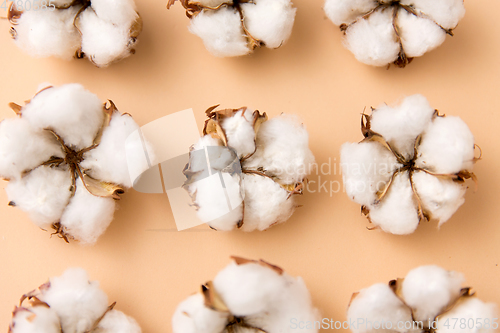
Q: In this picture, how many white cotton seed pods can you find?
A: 9